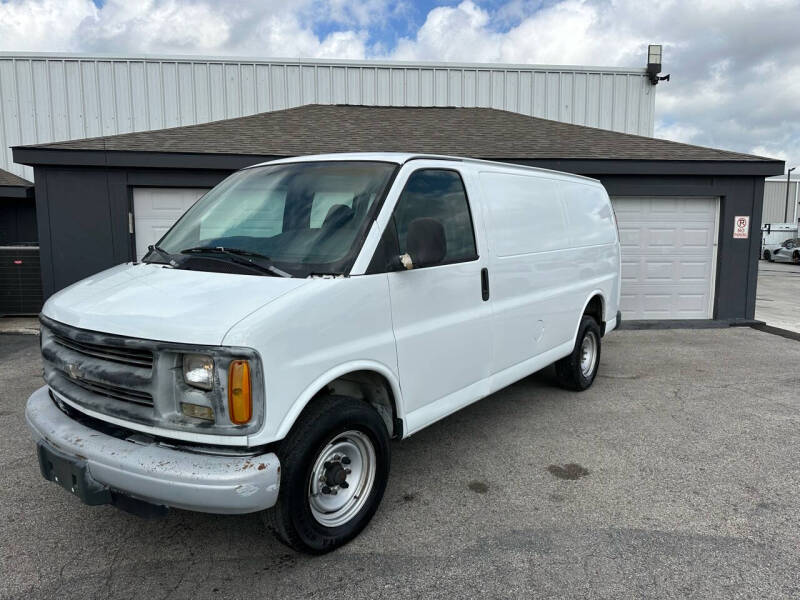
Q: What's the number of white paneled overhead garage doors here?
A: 2